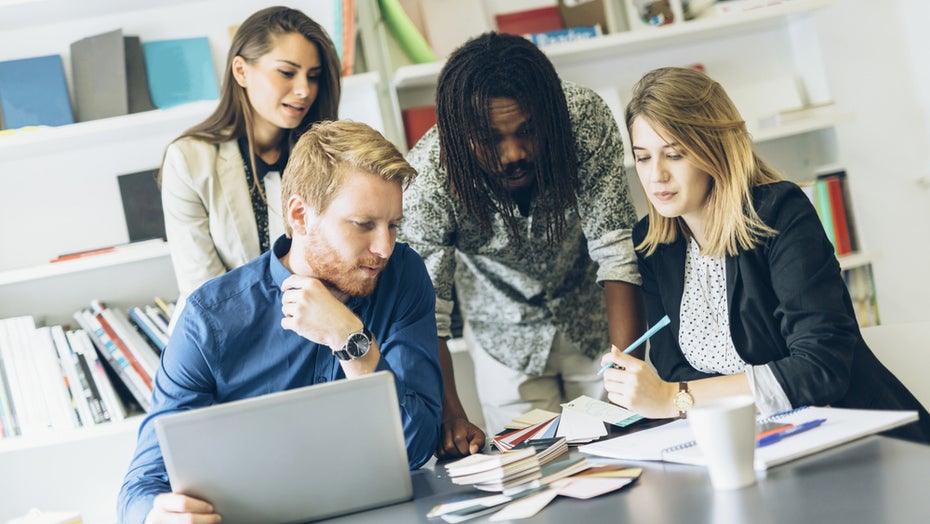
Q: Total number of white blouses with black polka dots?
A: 1